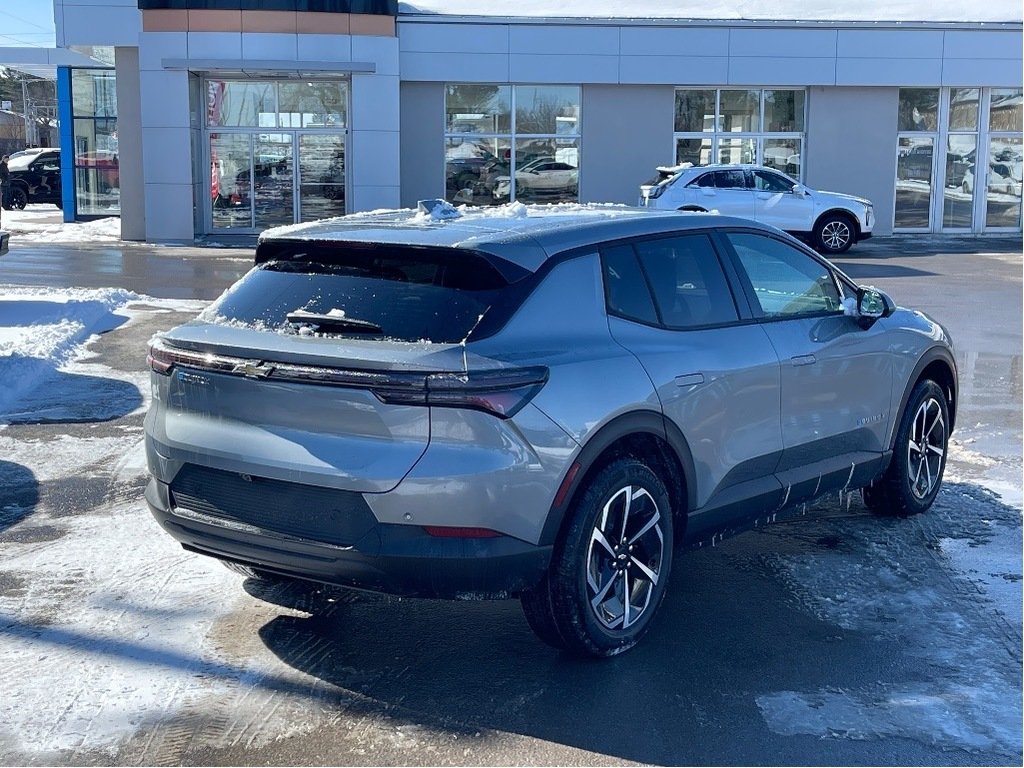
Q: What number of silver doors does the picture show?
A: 2